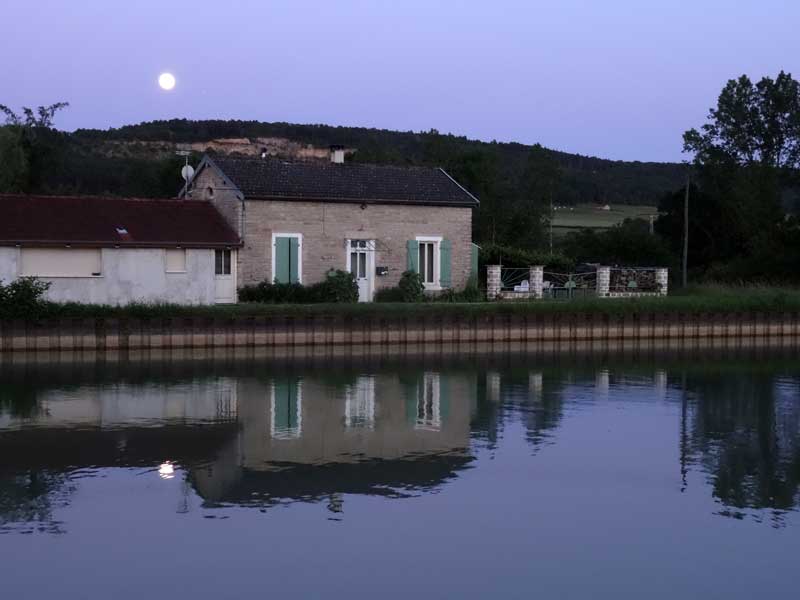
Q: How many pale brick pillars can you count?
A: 4